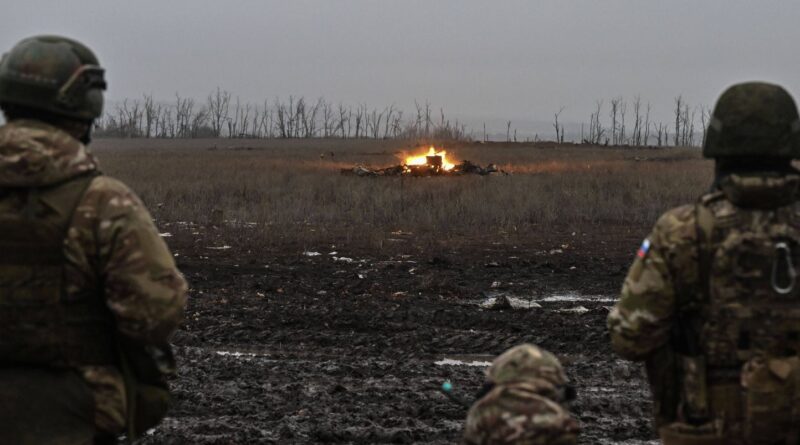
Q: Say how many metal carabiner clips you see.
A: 1